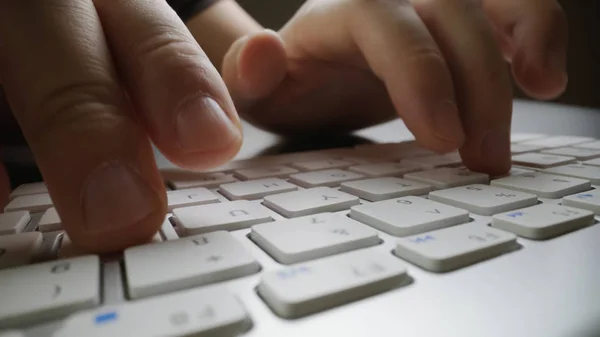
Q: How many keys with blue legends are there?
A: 5